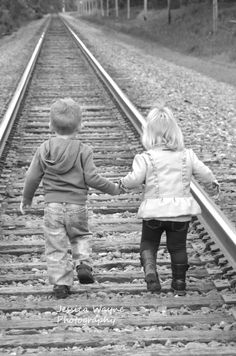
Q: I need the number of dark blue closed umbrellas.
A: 0